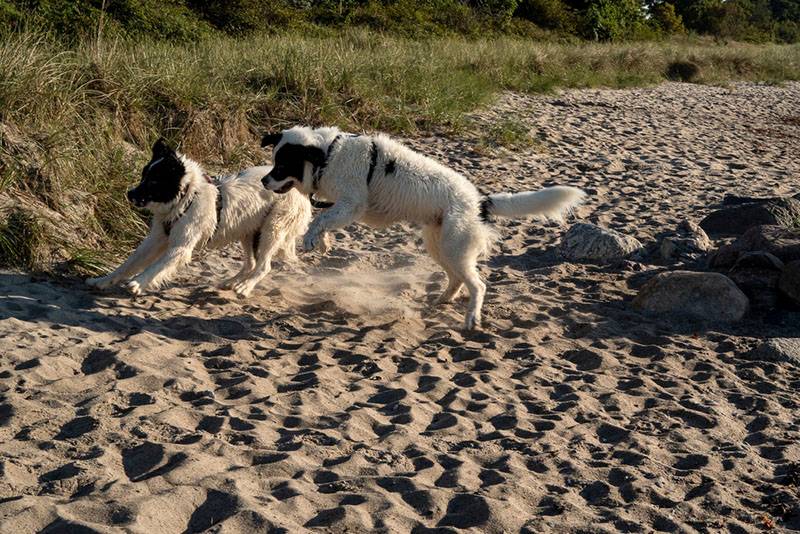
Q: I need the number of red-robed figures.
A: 0